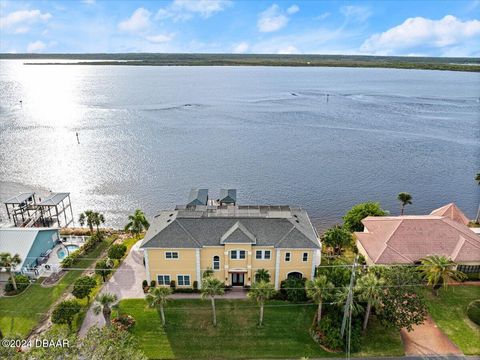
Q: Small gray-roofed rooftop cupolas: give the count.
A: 2